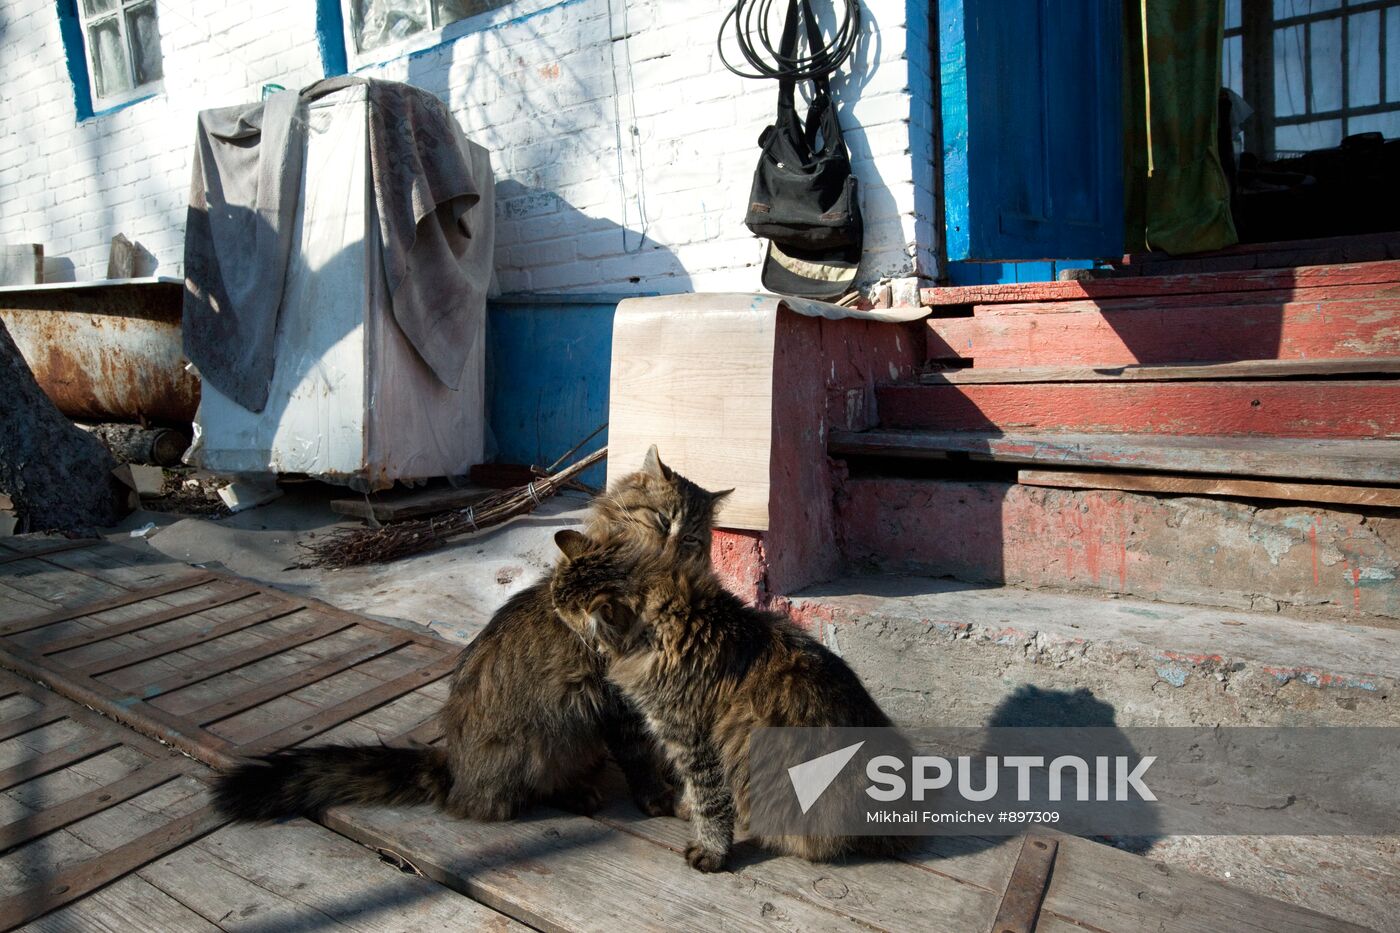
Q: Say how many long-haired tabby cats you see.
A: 2